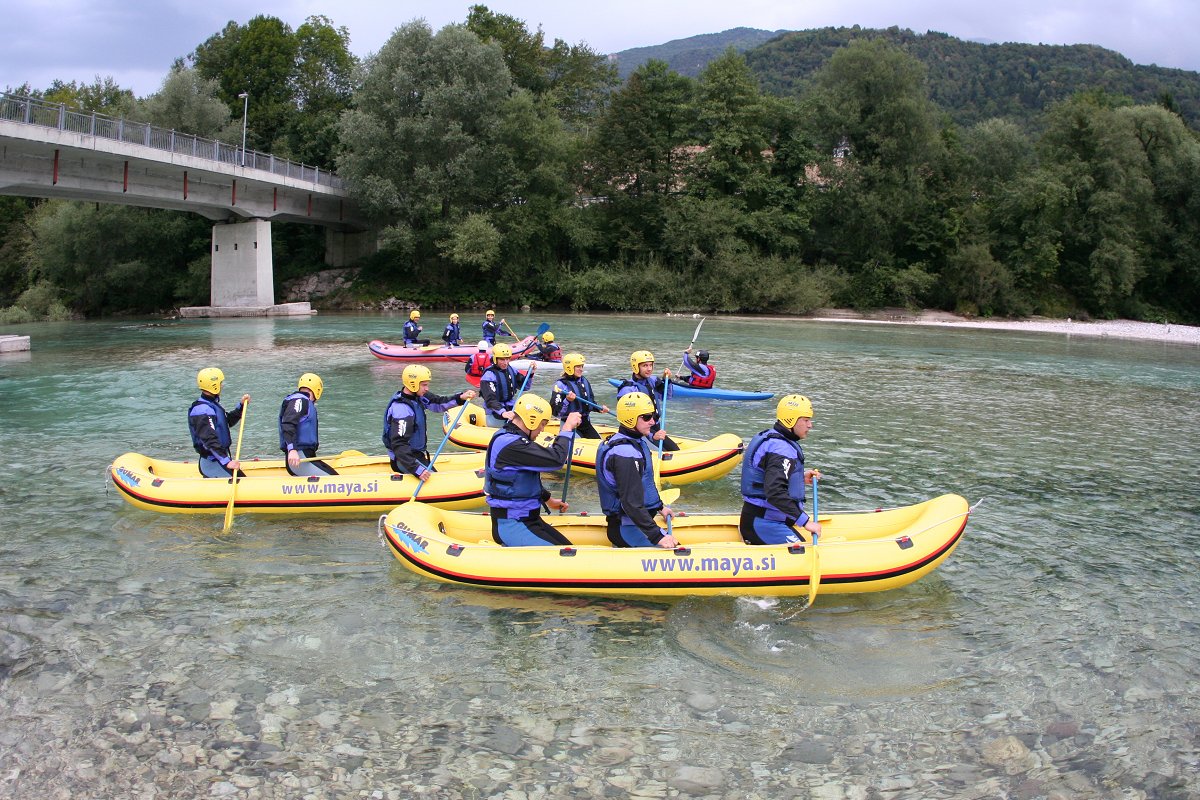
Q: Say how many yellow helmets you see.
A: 13